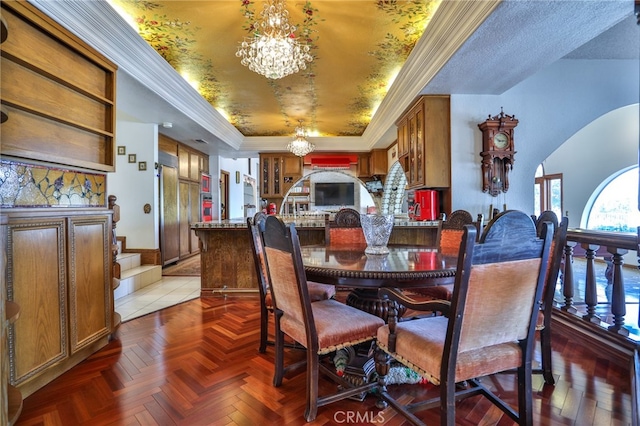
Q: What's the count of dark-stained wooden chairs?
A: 6